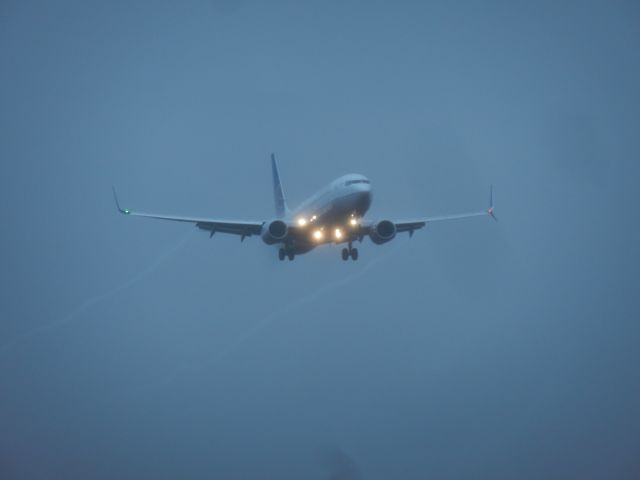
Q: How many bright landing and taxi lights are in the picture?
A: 4